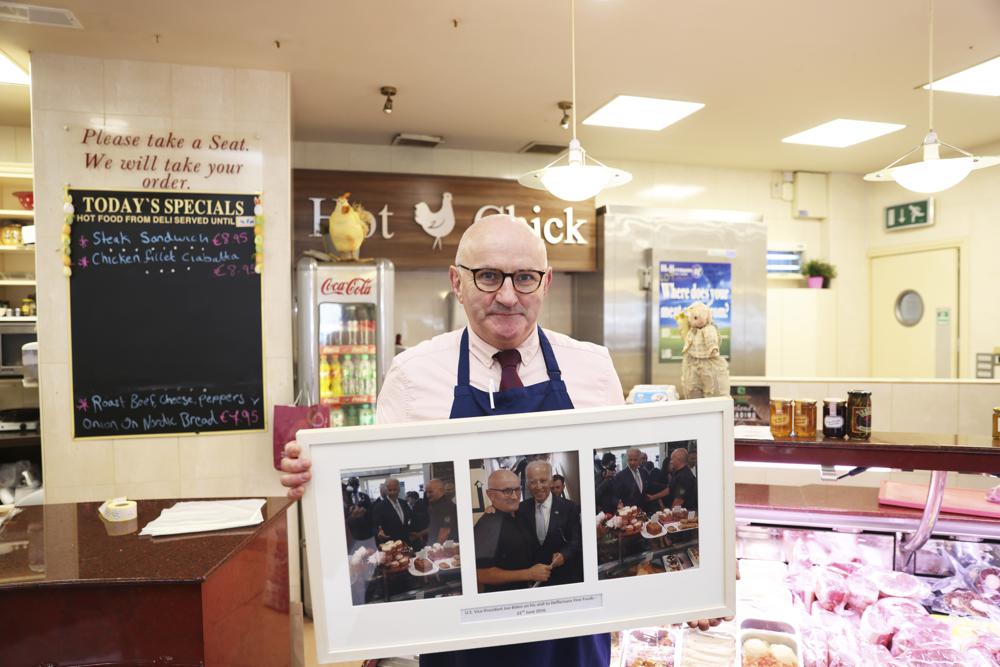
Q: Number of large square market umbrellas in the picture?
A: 0